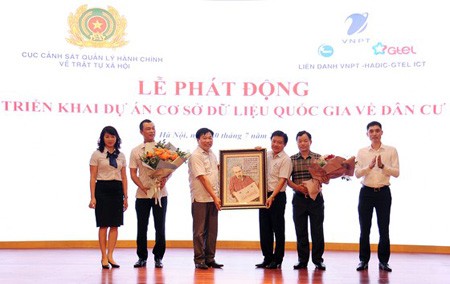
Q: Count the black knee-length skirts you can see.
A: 1